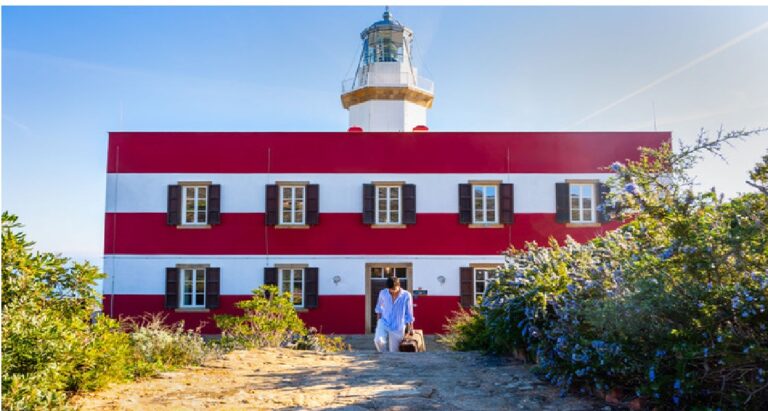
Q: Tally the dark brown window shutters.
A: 15